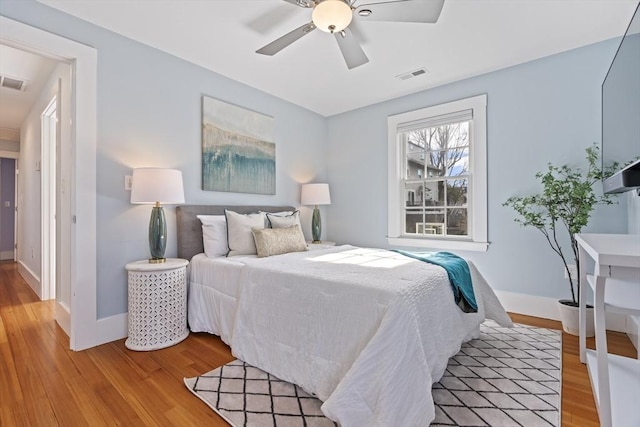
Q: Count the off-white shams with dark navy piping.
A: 2